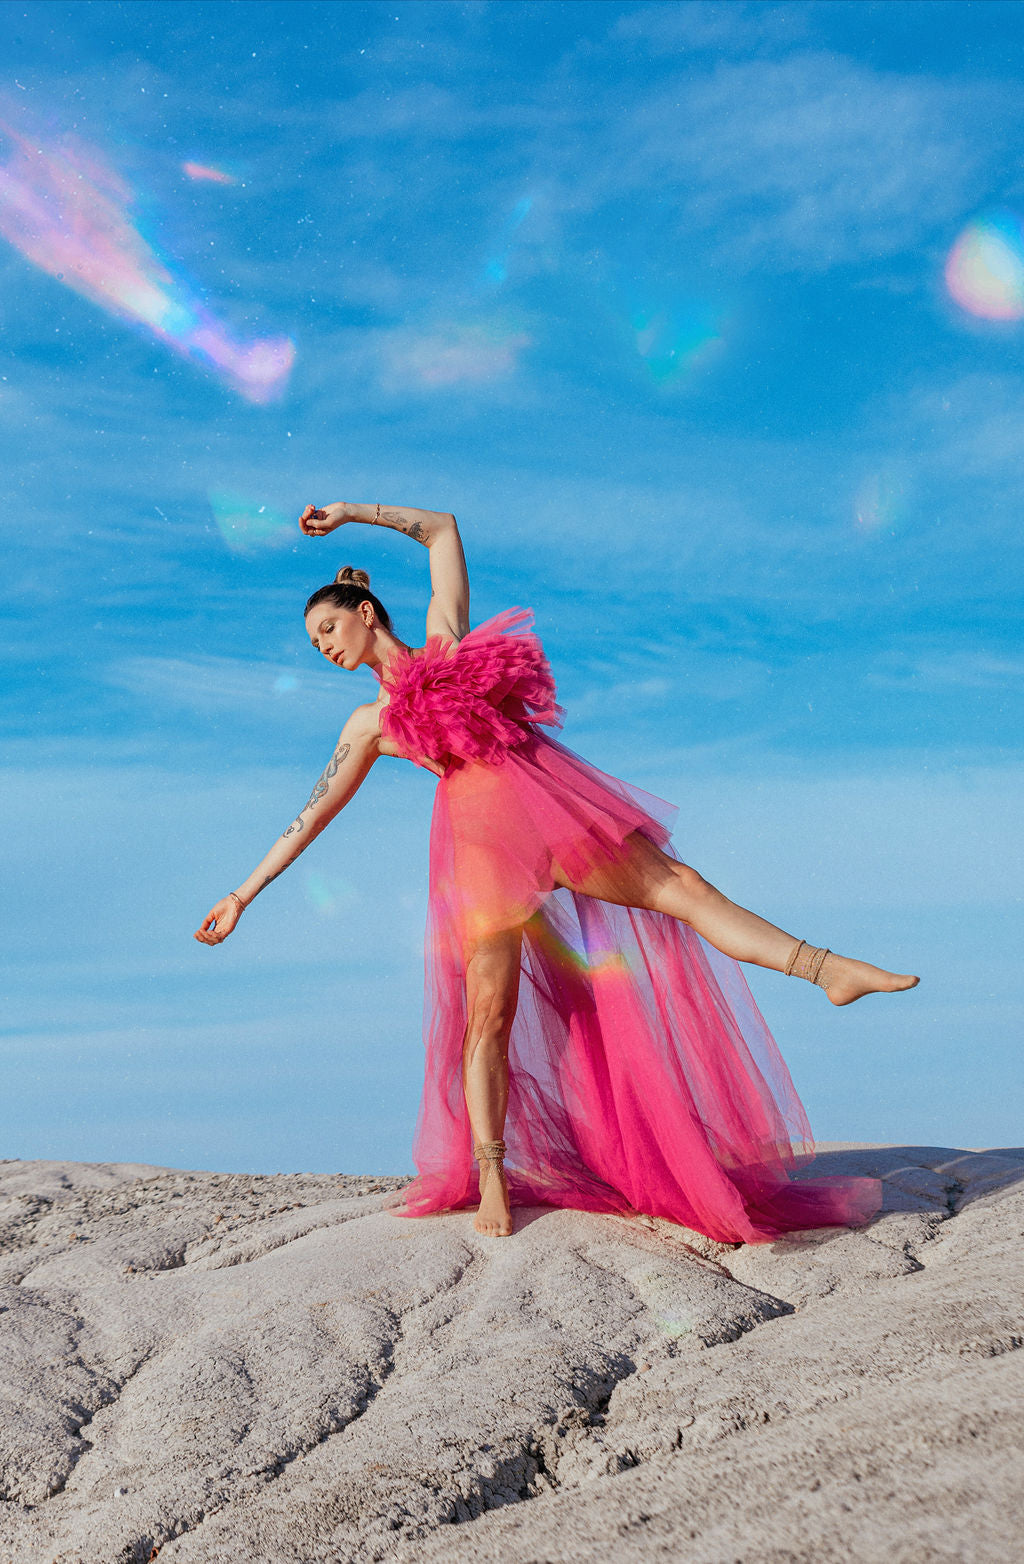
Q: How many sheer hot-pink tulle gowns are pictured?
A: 1